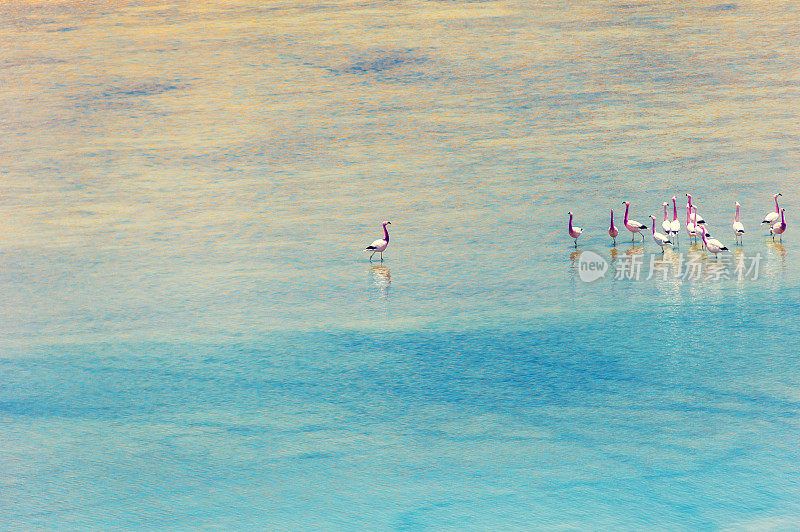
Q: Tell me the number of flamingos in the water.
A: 14